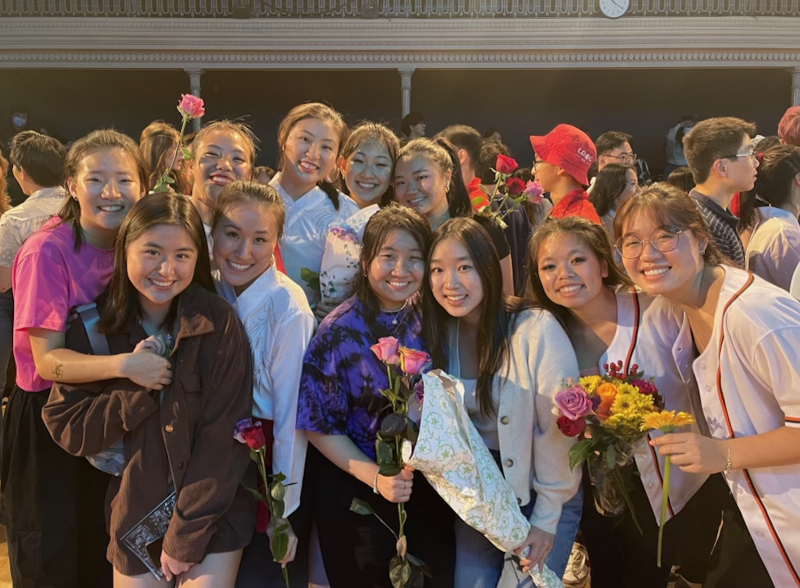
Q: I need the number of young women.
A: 11